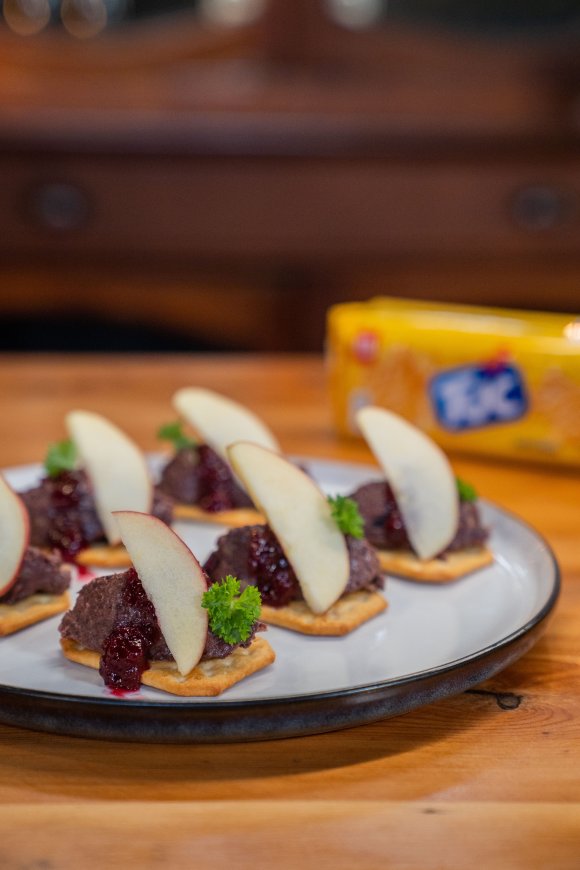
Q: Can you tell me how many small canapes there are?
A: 6